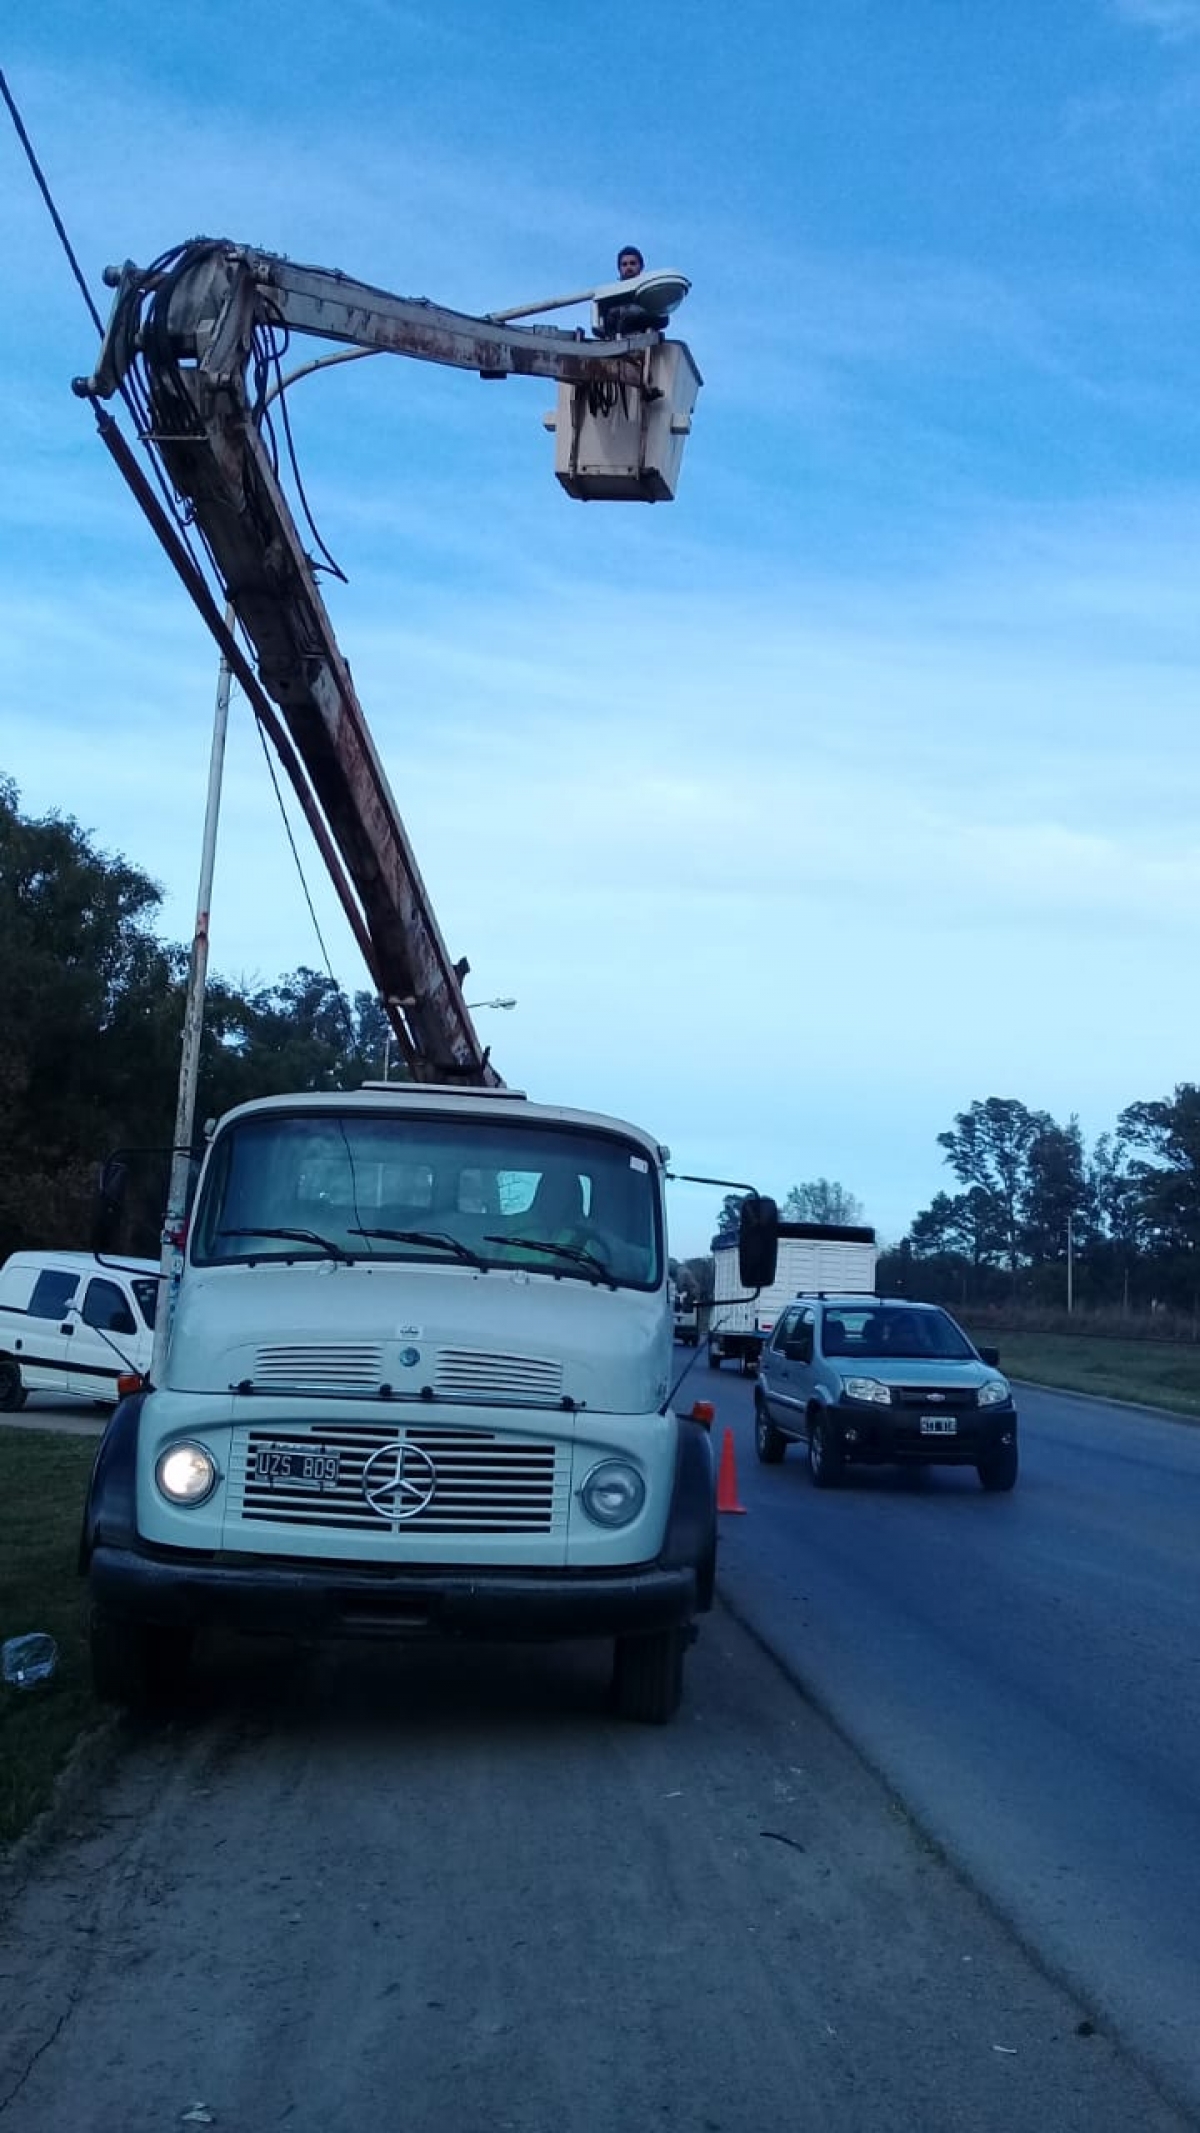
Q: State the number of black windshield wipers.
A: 3